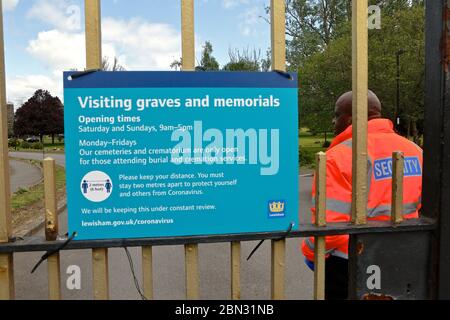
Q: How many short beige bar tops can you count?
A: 3